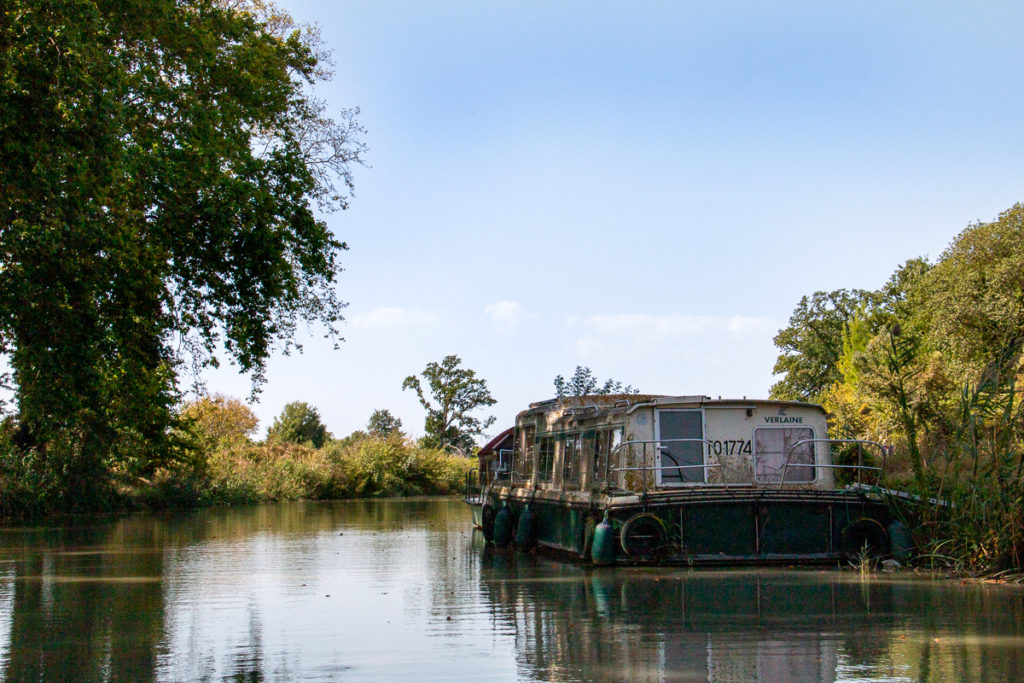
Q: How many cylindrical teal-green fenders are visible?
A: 4